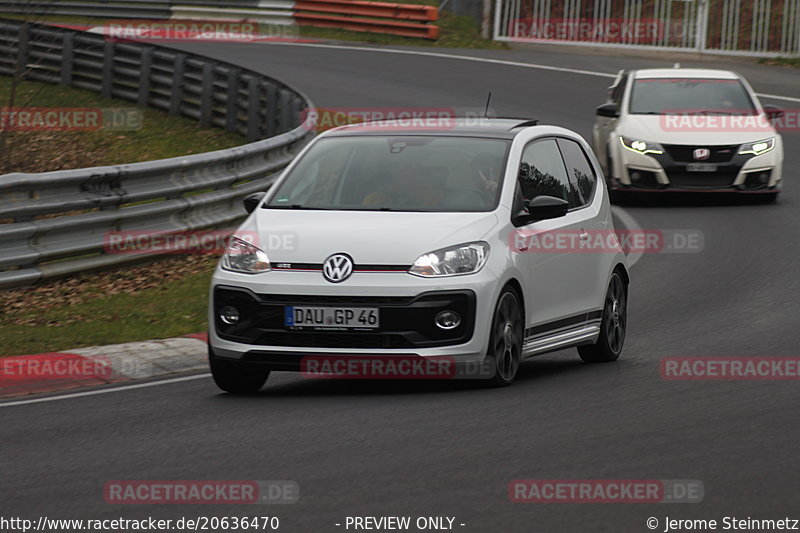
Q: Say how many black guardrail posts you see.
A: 11